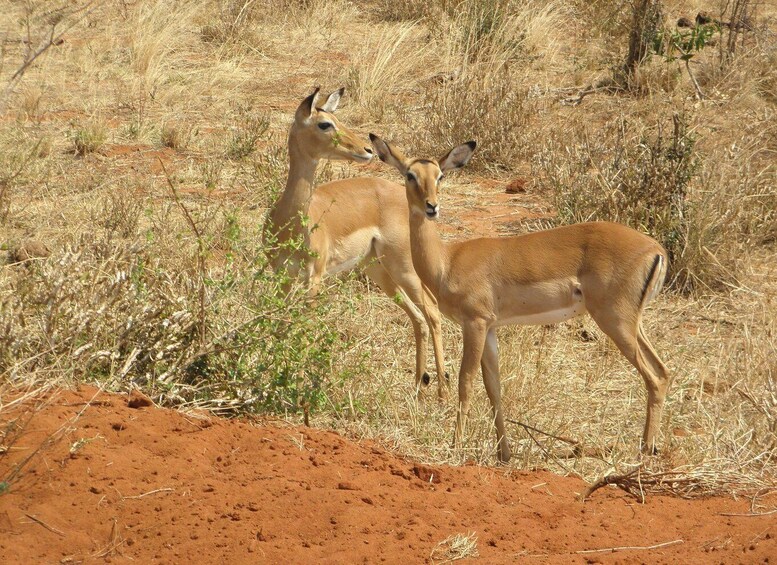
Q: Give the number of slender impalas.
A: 2